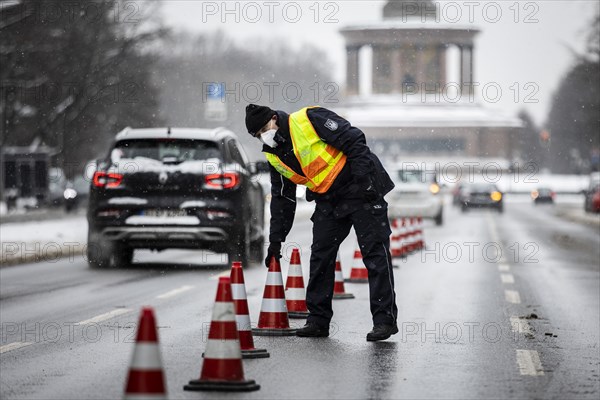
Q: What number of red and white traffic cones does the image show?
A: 11